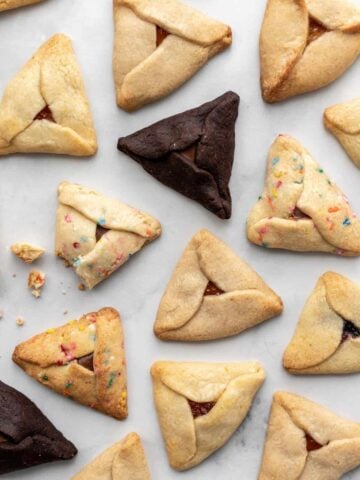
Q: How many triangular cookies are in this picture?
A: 15